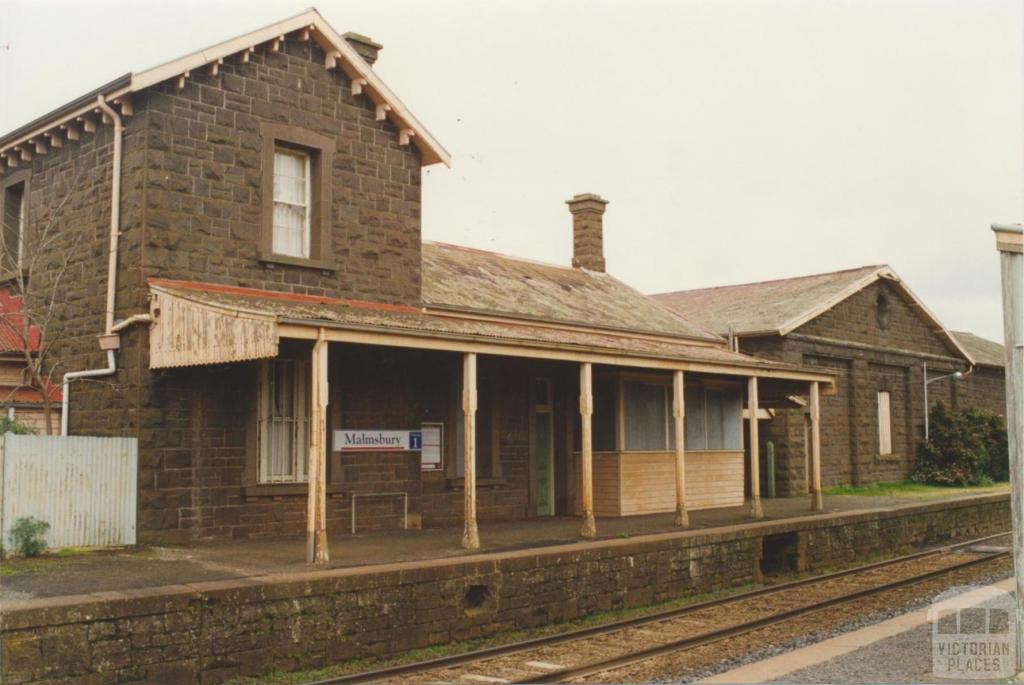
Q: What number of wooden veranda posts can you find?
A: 6